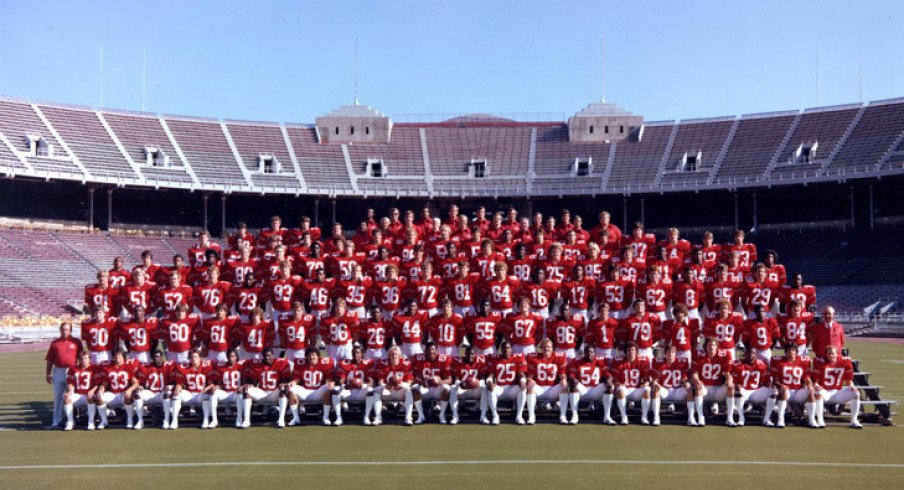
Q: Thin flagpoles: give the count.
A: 6